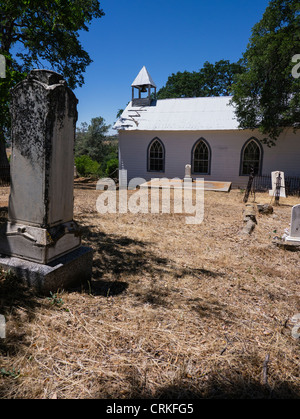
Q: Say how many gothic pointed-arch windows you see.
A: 3